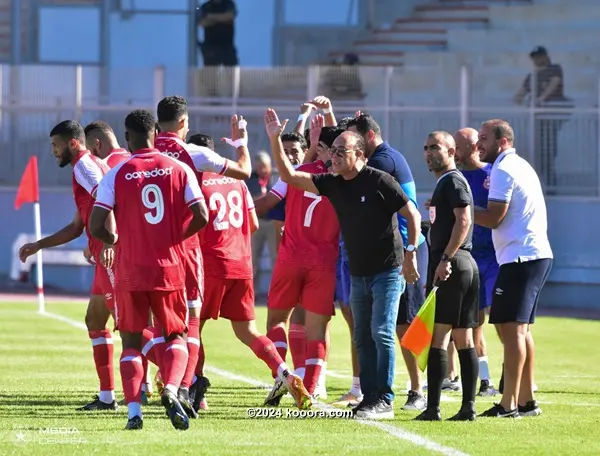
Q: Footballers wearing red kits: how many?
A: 6